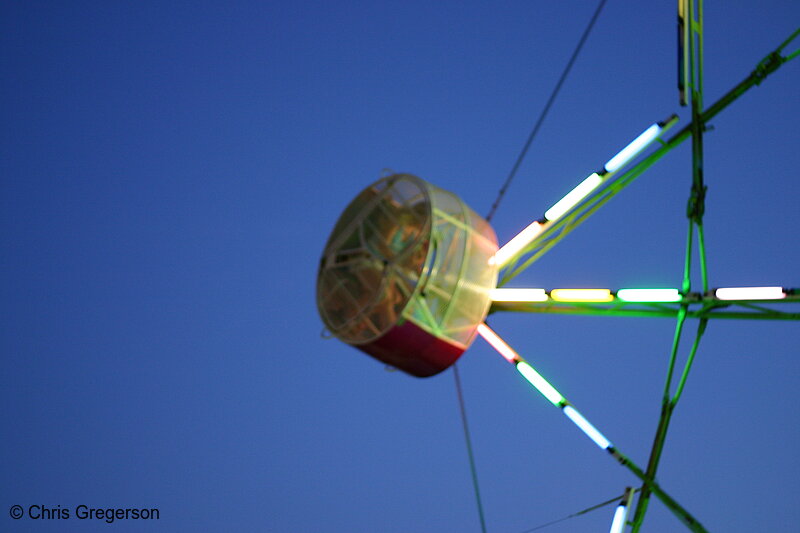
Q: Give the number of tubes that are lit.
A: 11